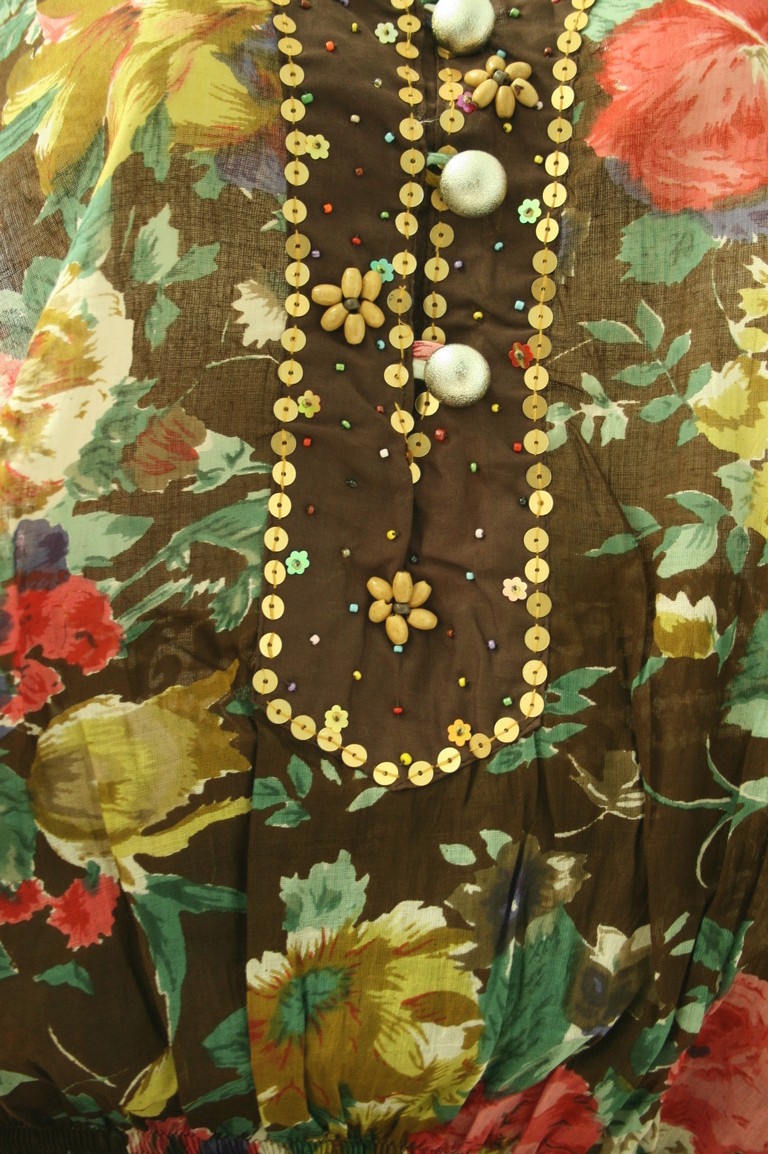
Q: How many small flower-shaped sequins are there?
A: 11